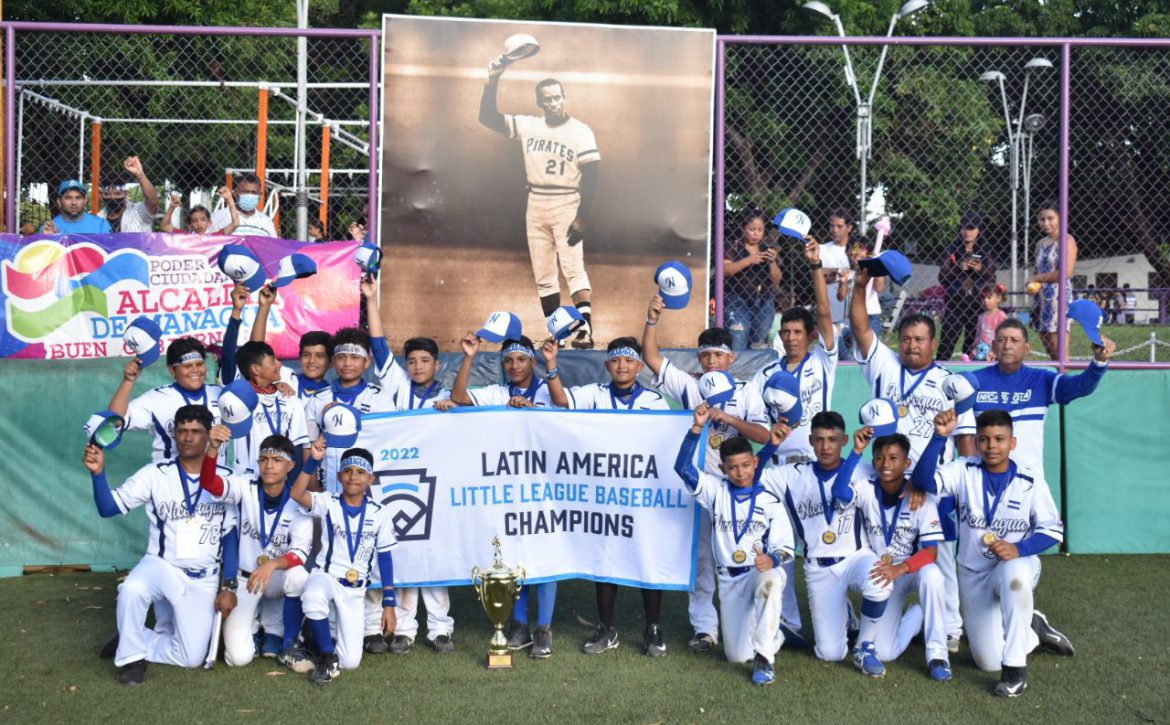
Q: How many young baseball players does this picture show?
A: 14